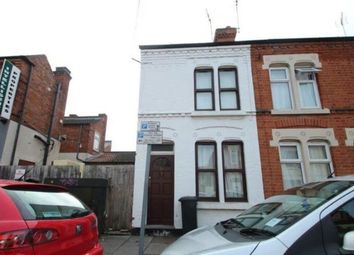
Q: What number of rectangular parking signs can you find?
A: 2